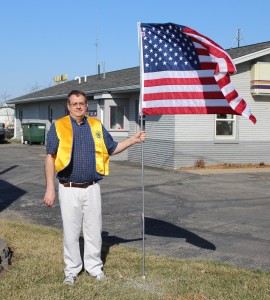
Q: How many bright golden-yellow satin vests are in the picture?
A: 1